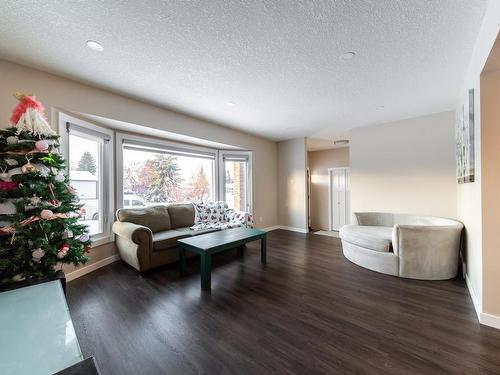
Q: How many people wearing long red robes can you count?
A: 0